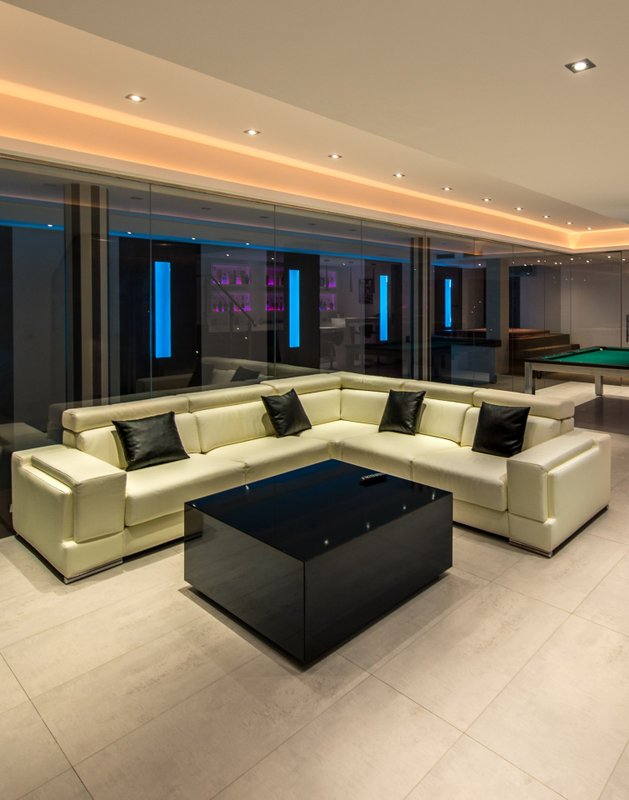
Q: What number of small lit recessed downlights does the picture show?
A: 11